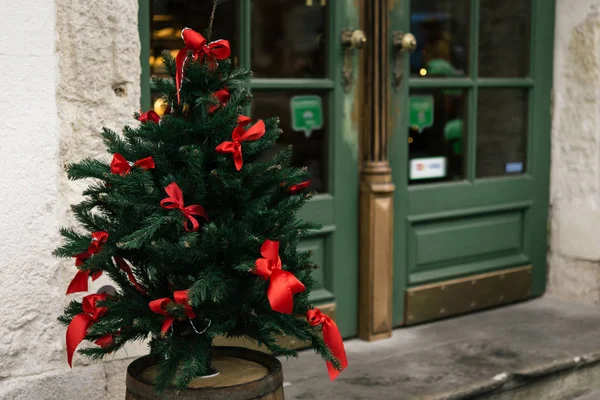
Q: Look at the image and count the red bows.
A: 12